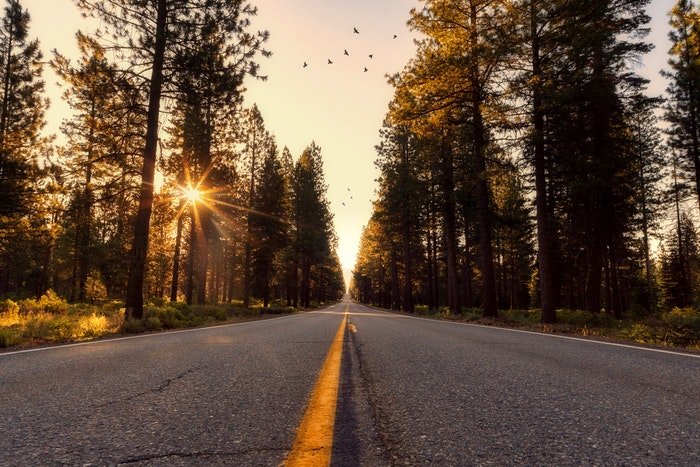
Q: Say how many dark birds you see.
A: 10